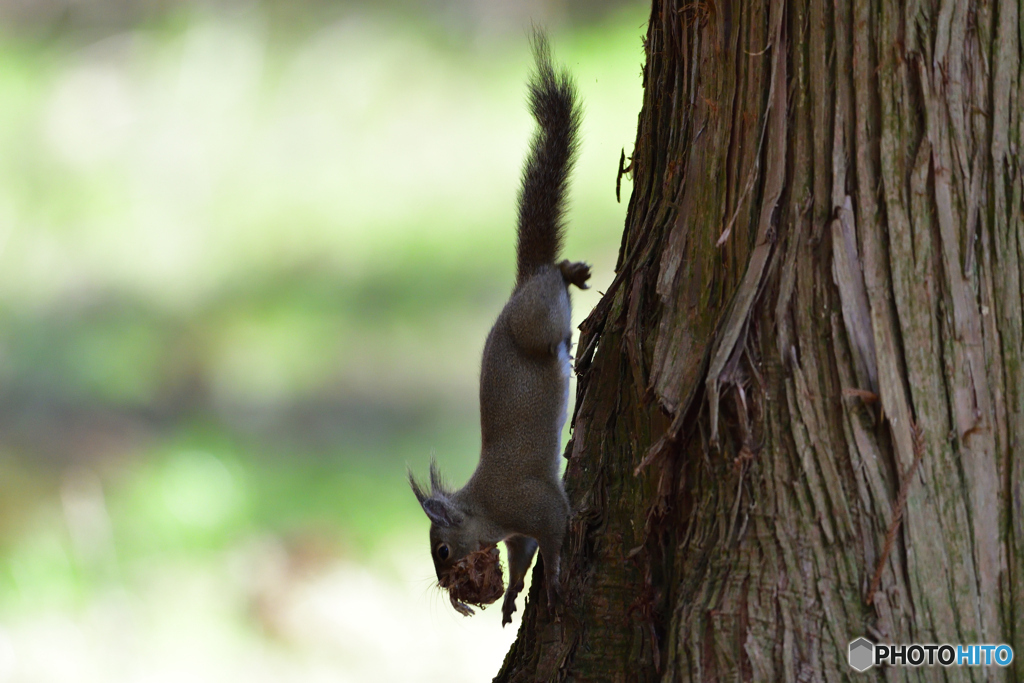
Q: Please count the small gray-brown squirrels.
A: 1